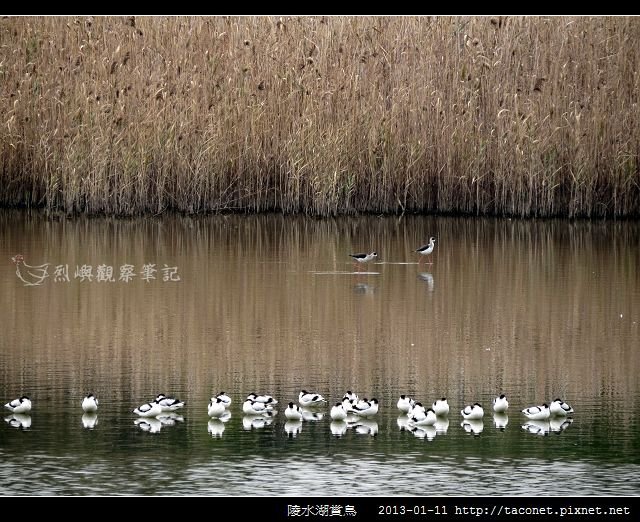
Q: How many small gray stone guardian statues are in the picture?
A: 0